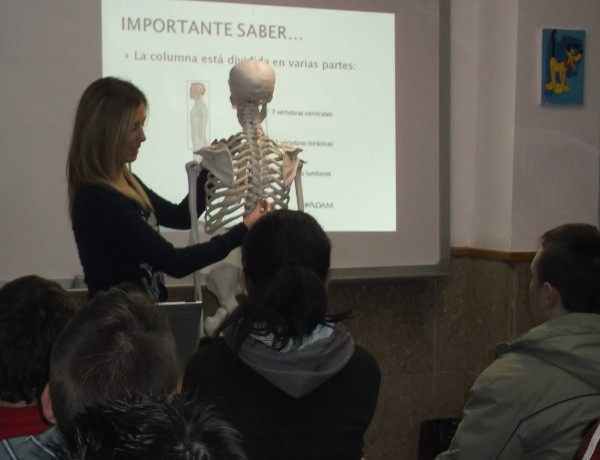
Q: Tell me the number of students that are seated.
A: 5